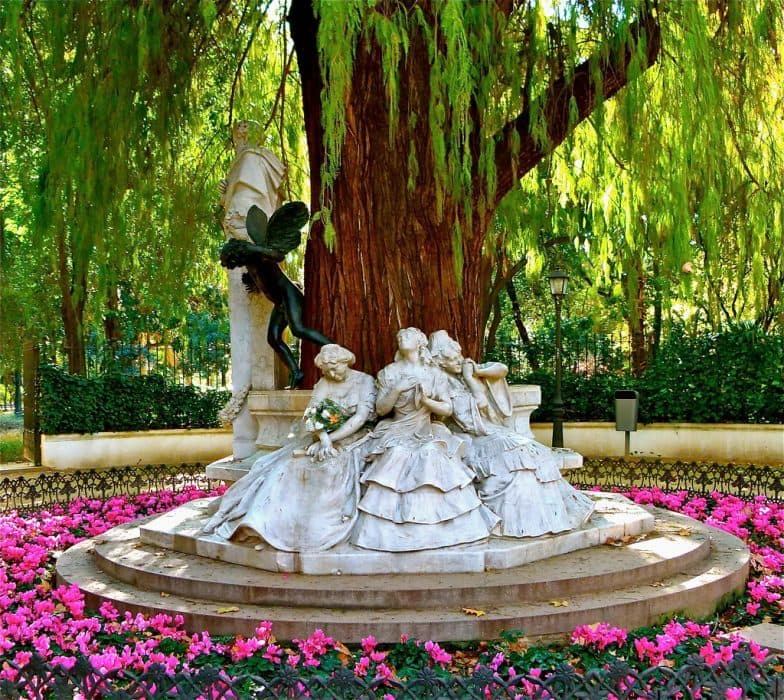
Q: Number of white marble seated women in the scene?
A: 3